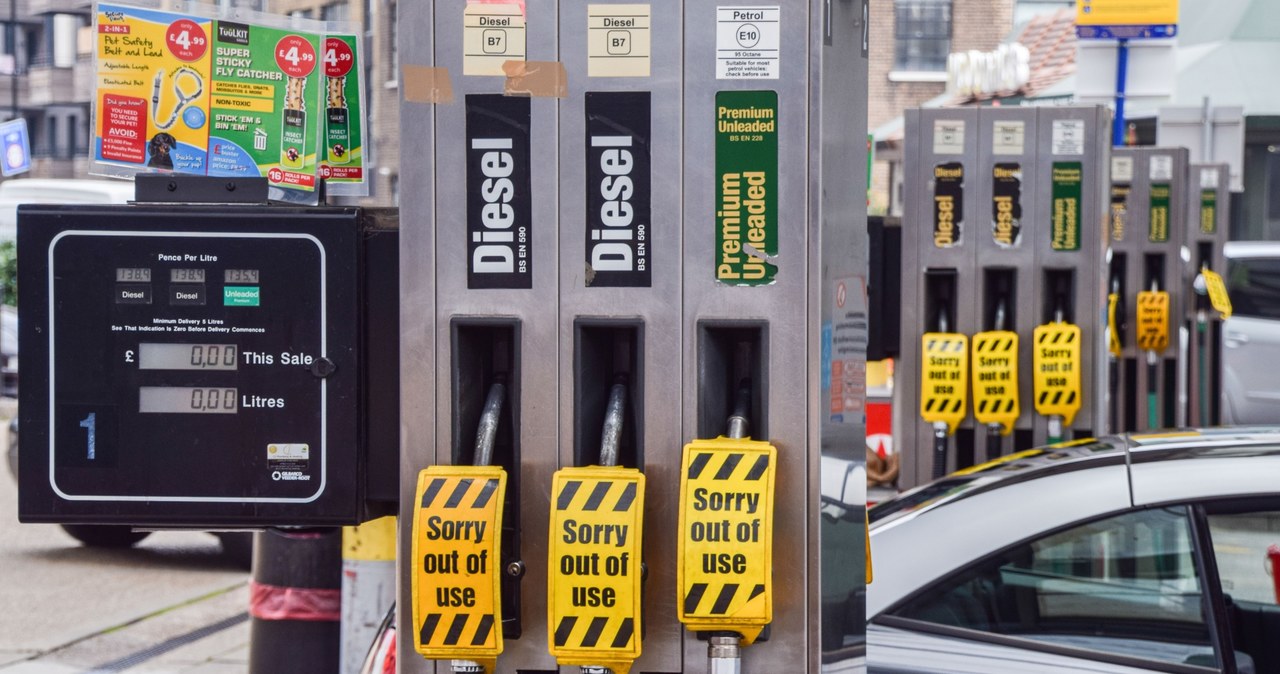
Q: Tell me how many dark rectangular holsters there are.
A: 9